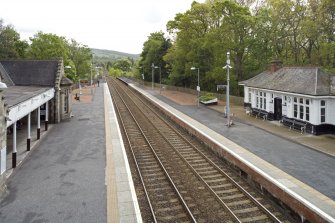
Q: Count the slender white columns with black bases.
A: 4